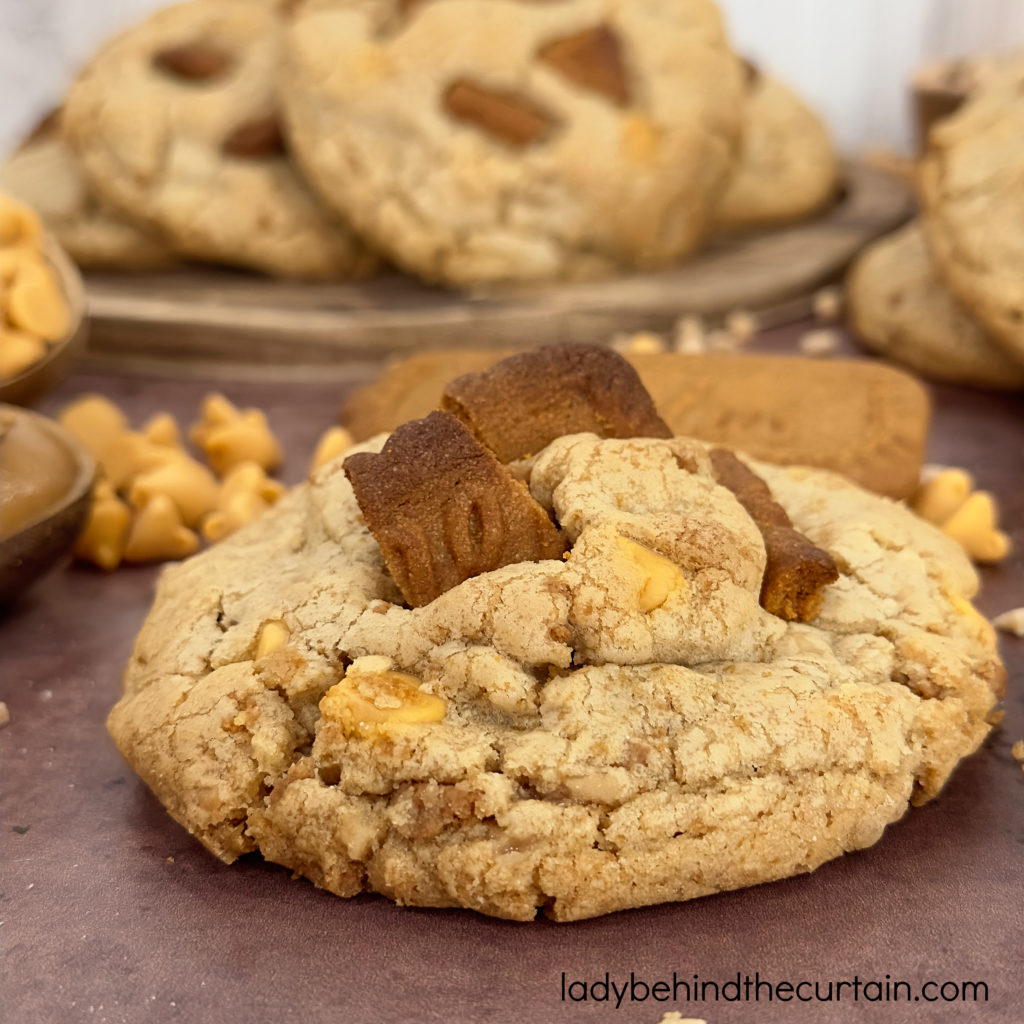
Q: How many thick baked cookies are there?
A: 7